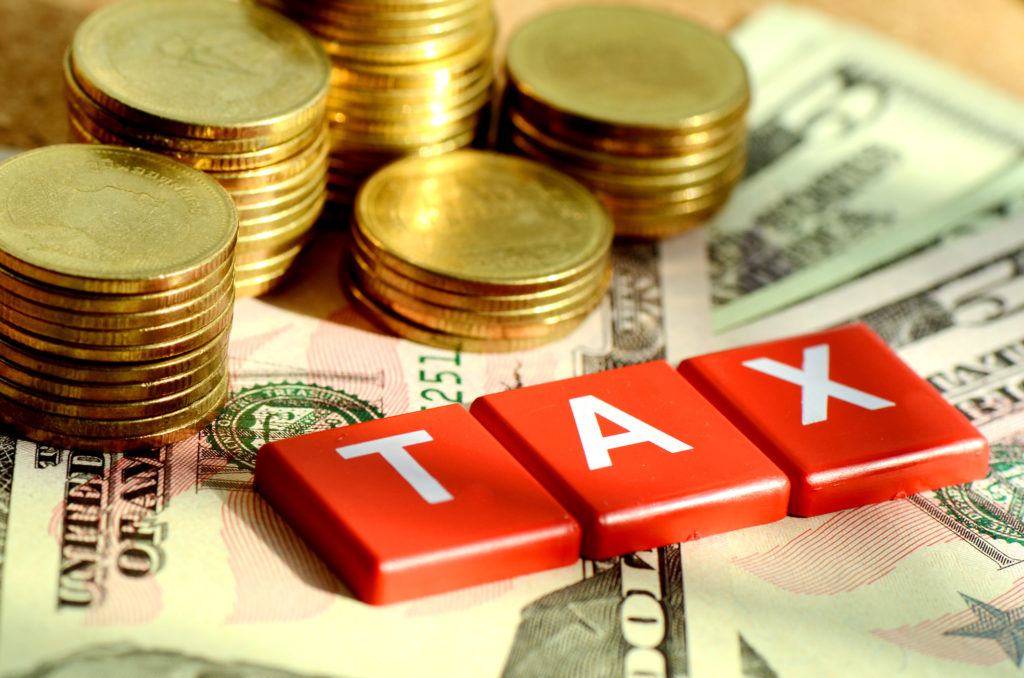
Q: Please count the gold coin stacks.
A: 5